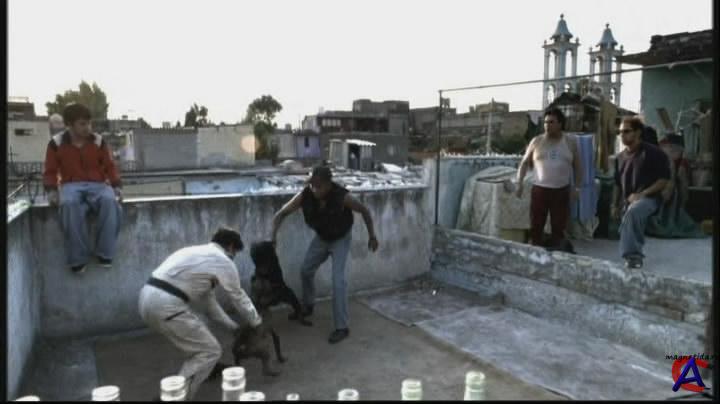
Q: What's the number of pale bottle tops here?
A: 9